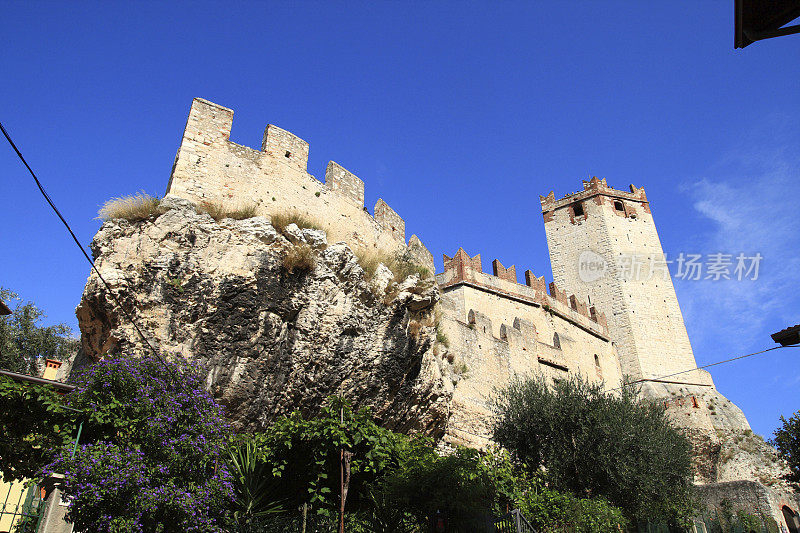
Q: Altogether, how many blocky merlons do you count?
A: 5